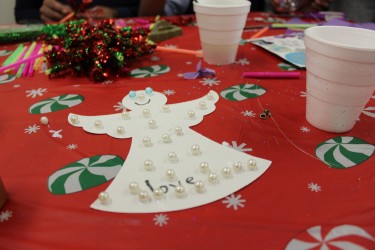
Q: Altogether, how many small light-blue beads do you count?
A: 2